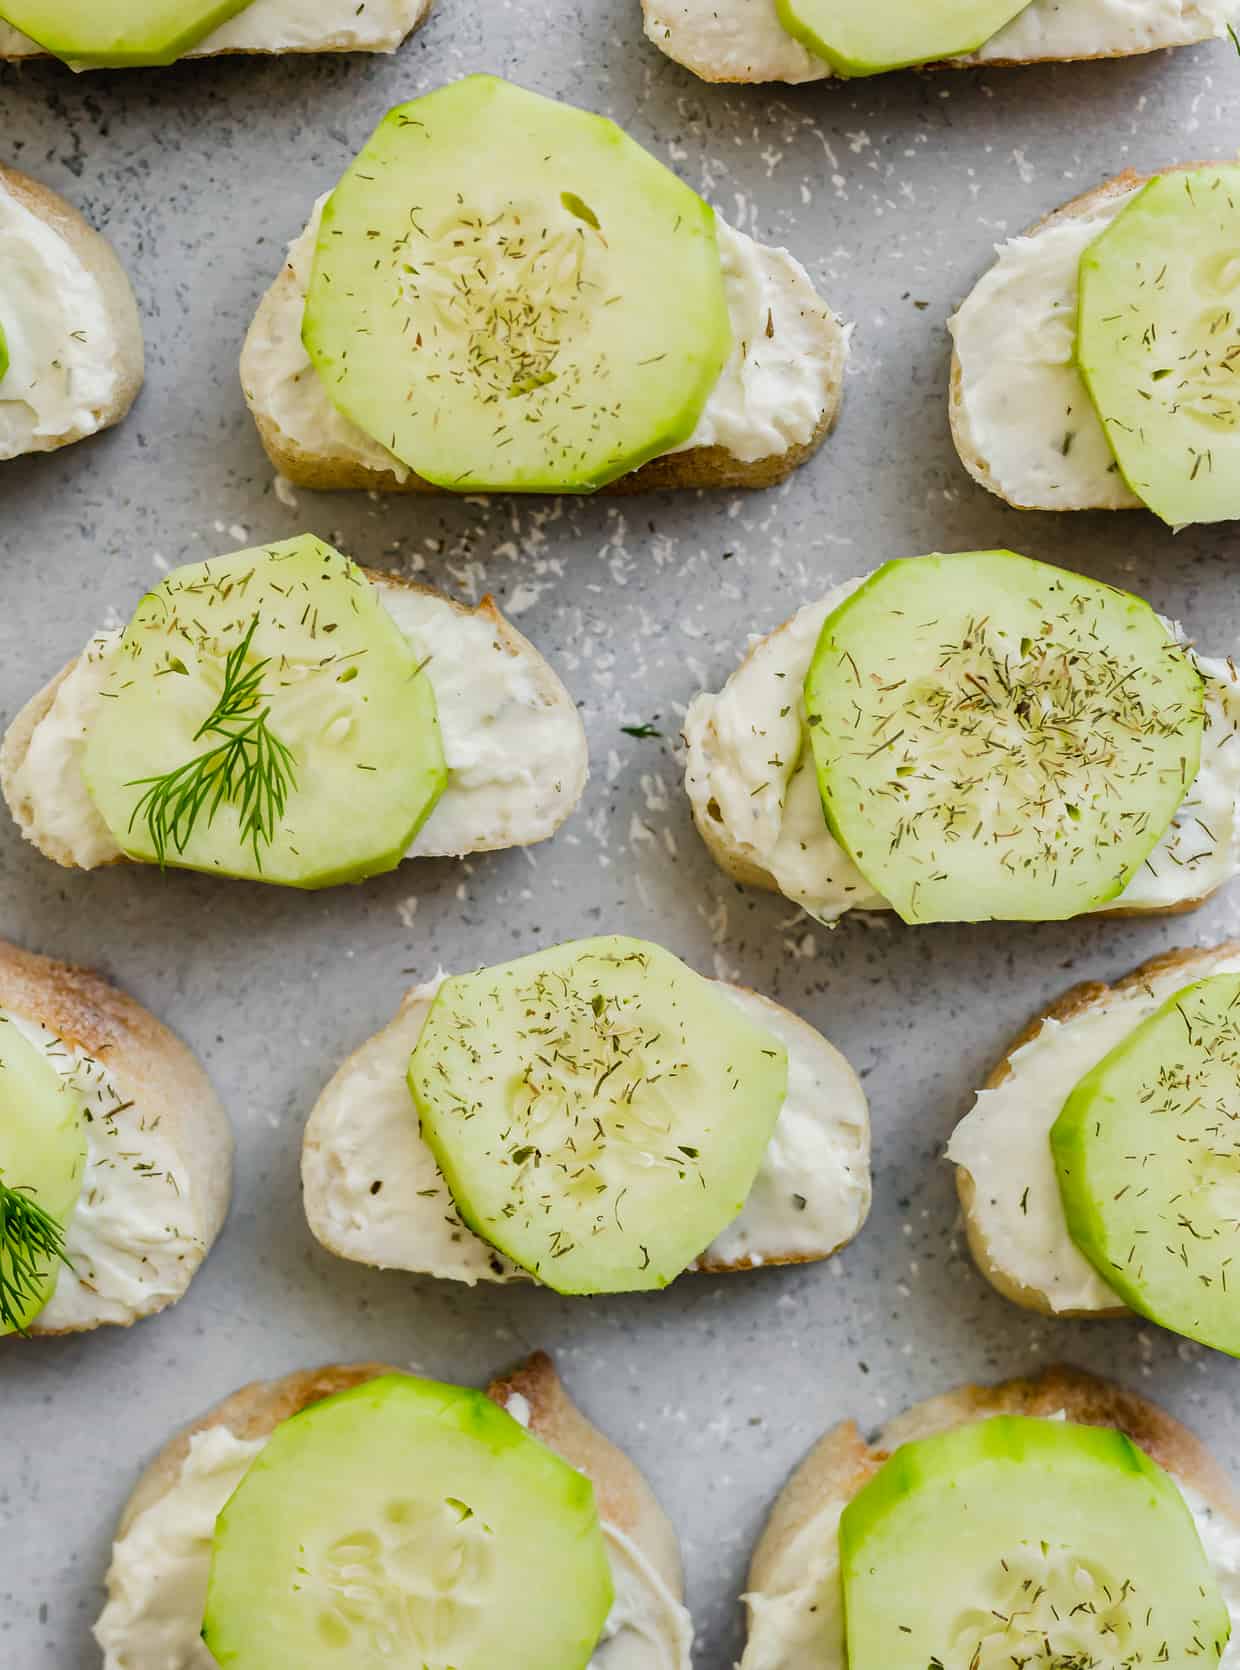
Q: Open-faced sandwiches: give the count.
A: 12